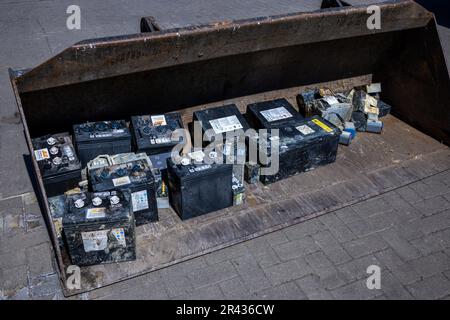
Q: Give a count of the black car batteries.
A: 9